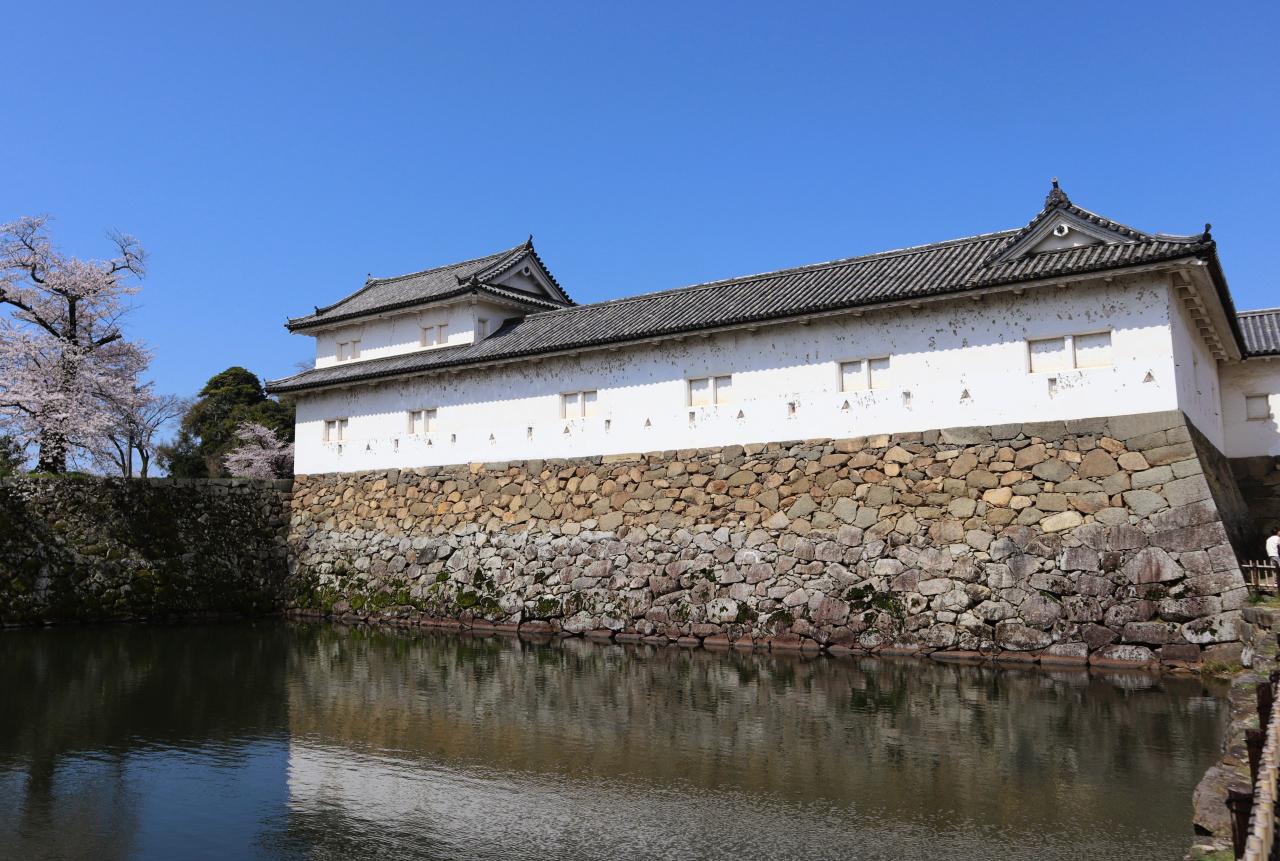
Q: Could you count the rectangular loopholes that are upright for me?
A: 9